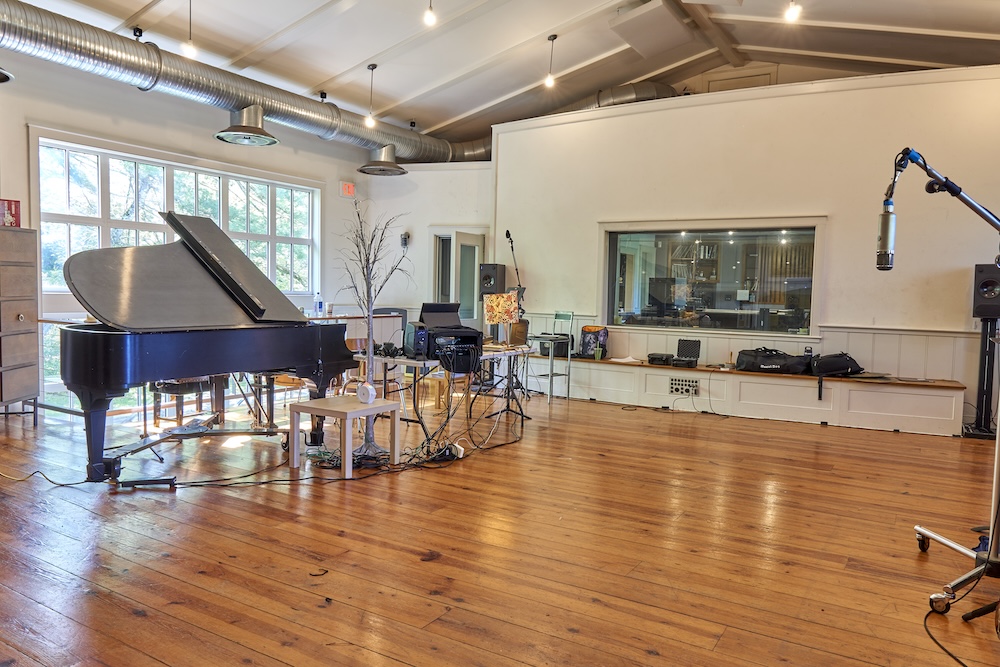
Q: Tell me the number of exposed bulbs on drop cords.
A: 5